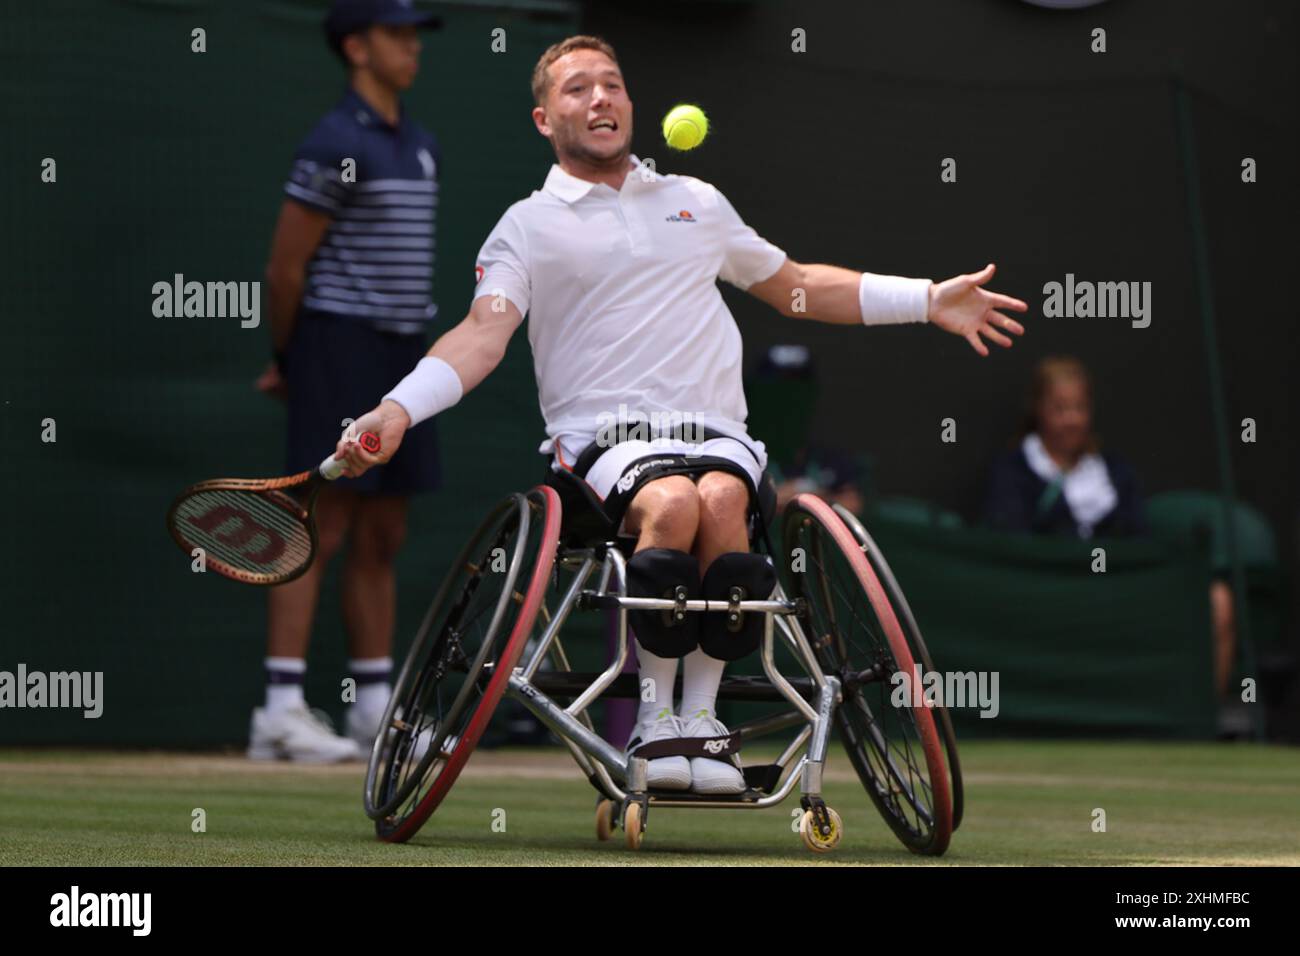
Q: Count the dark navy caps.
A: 1